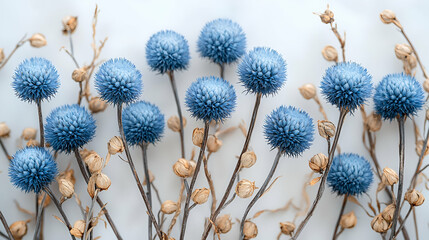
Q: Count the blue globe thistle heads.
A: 13